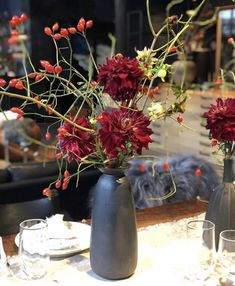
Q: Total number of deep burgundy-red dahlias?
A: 4